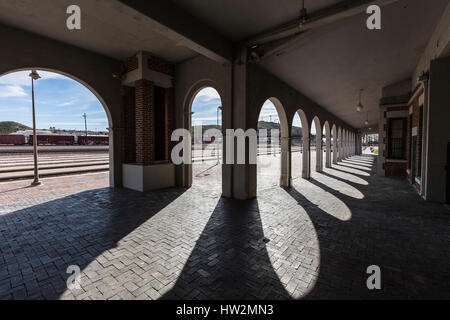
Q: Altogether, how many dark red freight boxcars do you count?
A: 3